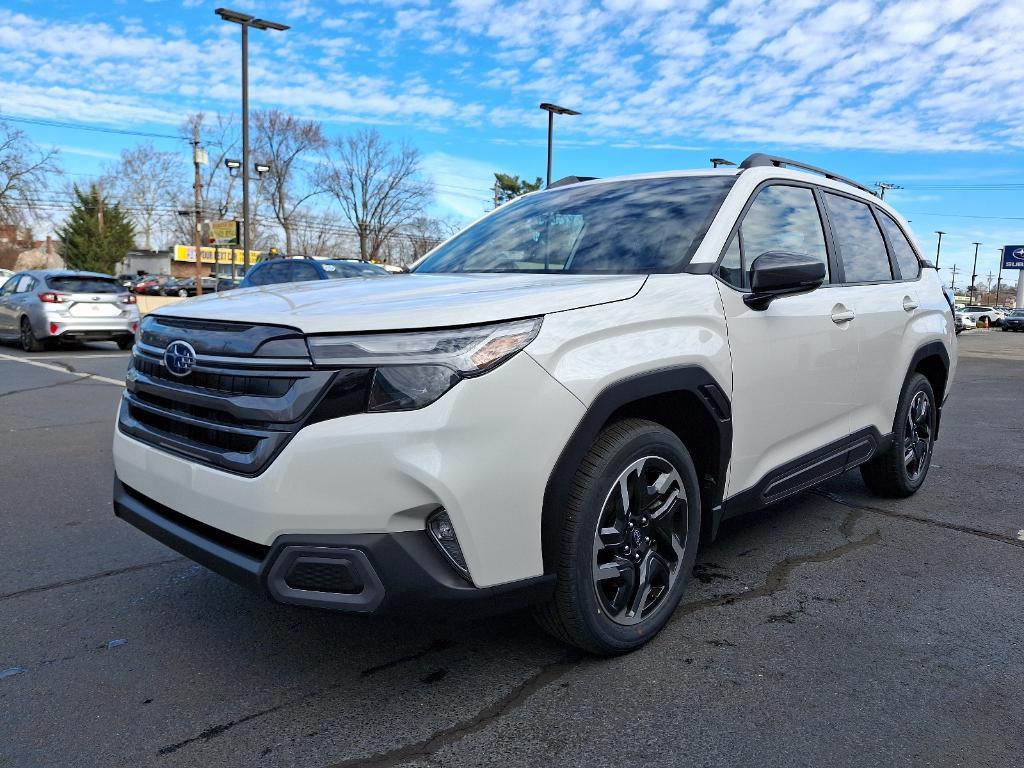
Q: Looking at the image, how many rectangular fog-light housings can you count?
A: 1